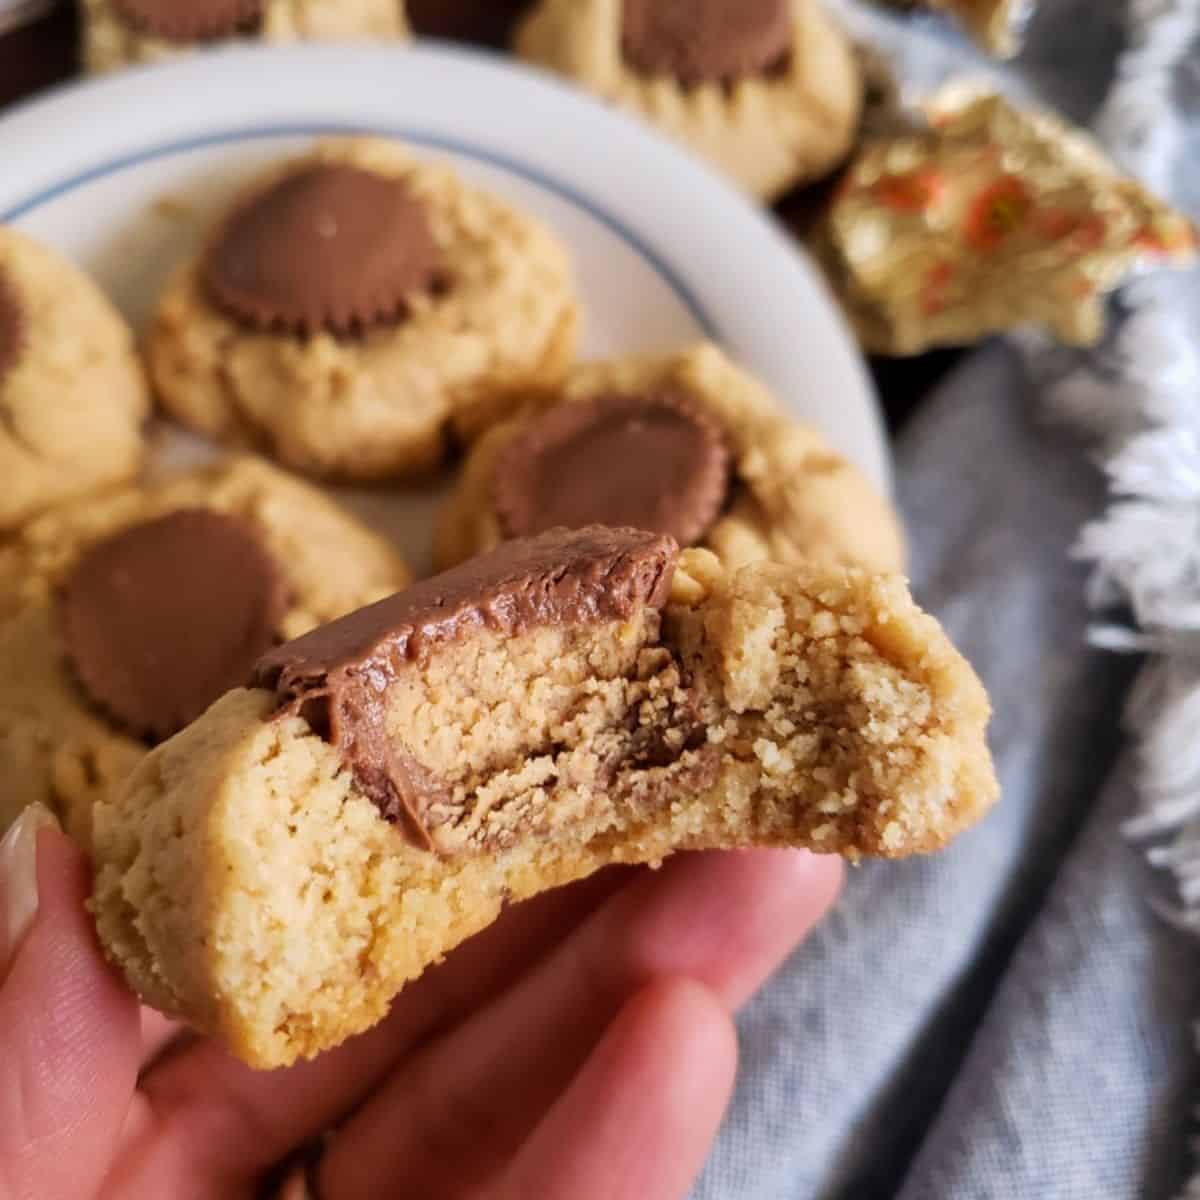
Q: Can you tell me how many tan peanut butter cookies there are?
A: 7